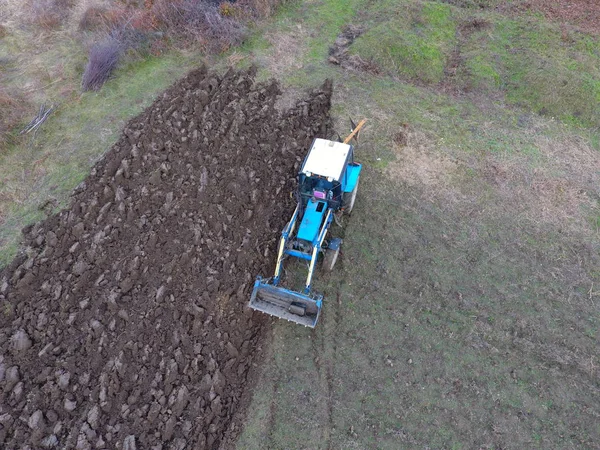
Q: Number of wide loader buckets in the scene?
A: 1